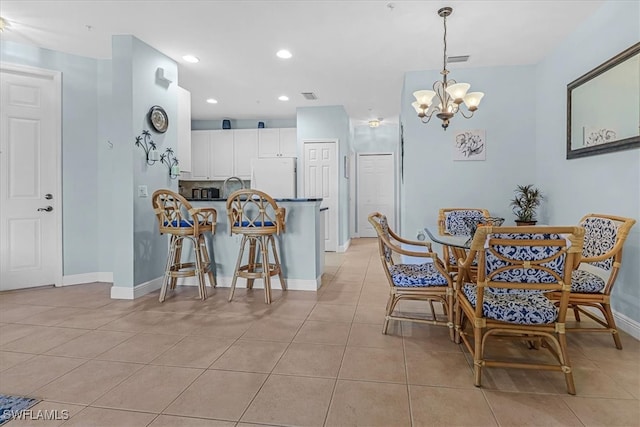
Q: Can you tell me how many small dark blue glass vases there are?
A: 2